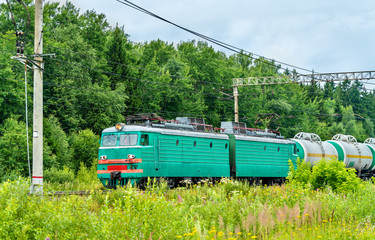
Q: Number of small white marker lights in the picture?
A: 2